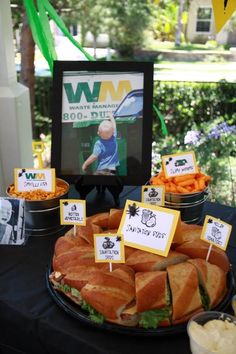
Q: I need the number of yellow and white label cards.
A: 7